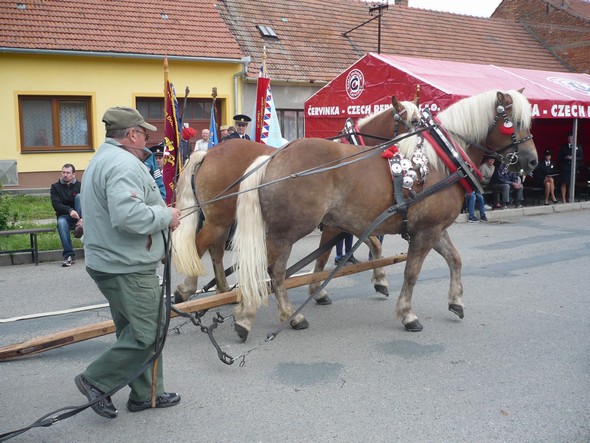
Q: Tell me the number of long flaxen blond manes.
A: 2